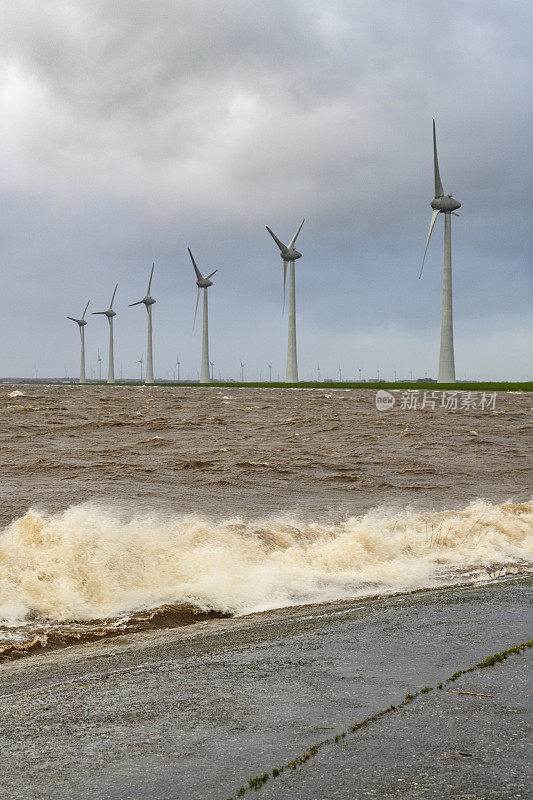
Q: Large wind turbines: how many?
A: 6